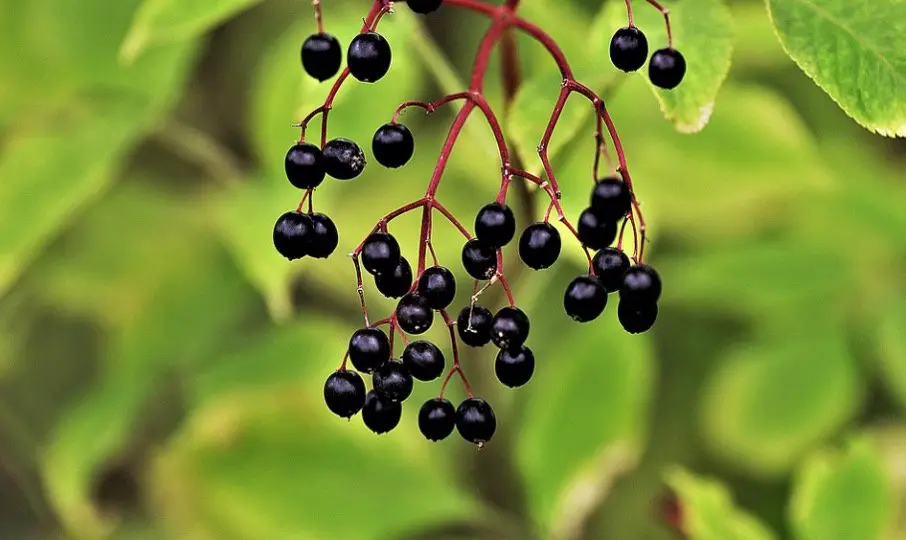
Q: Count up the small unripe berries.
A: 0